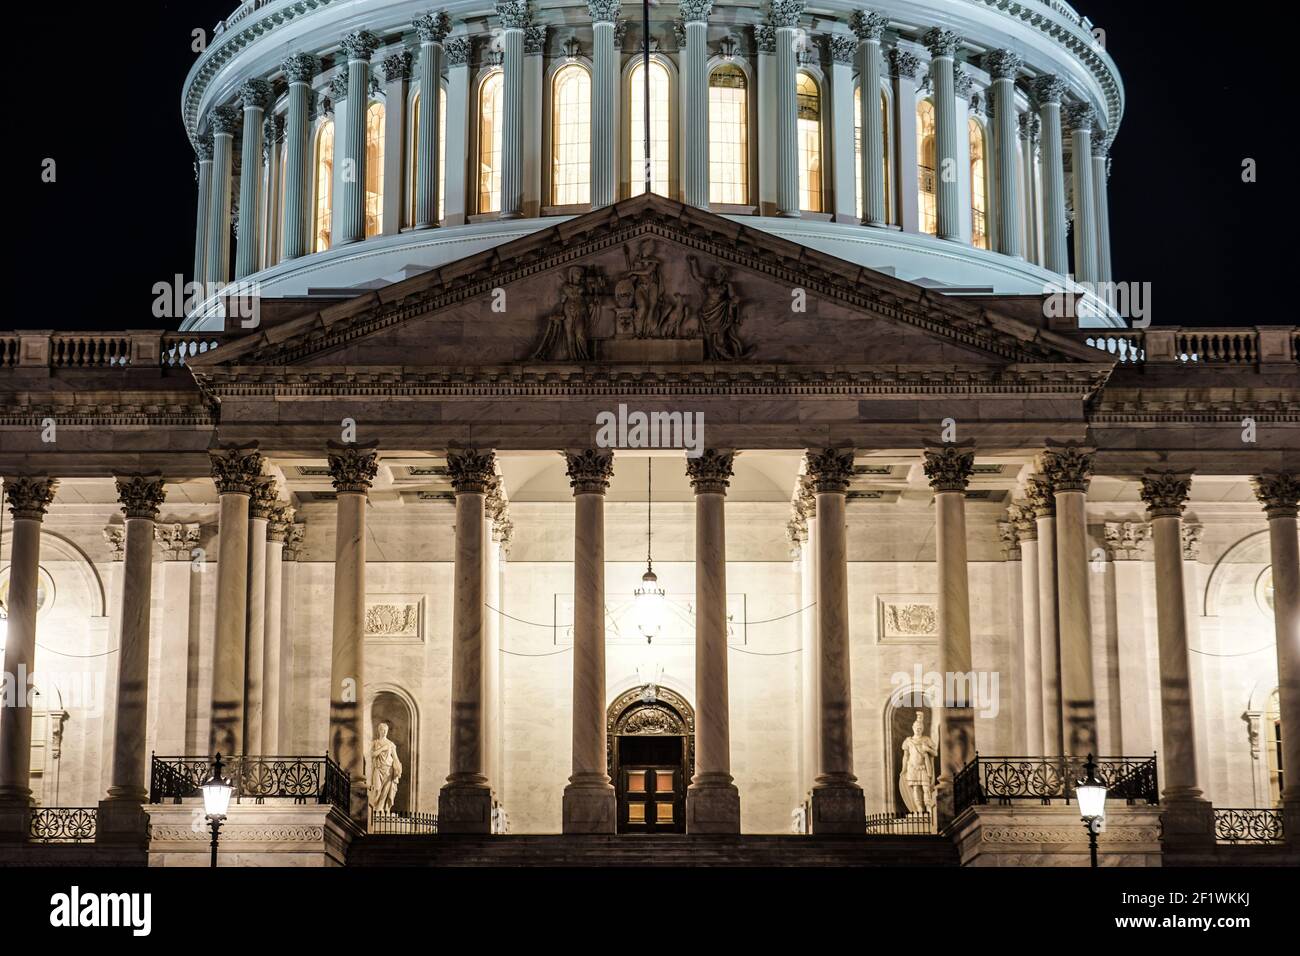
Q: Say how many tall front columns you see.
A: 12